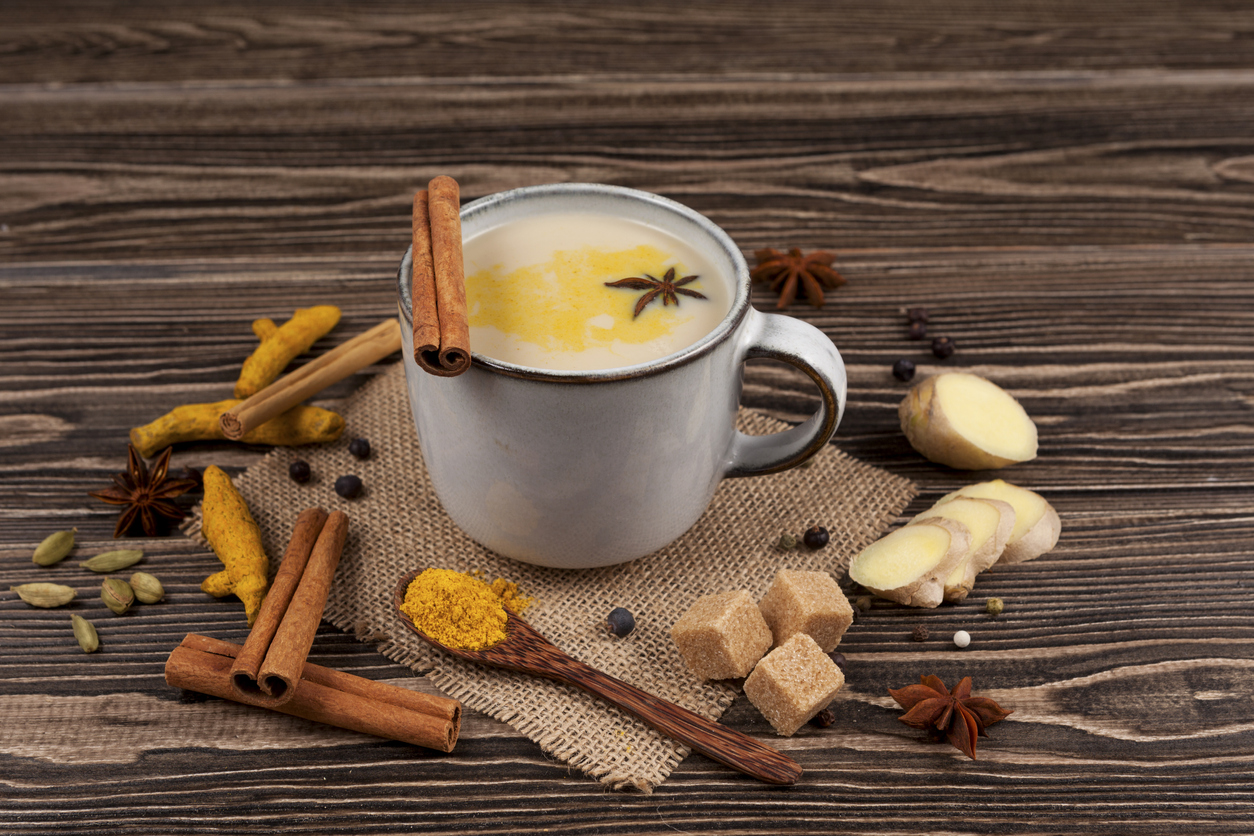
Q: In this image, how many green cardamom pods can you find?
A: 6